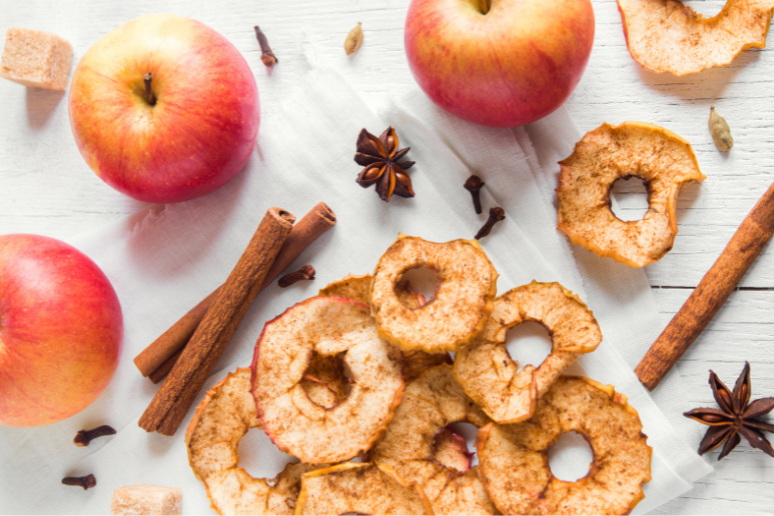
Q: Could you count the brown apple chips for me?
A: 10